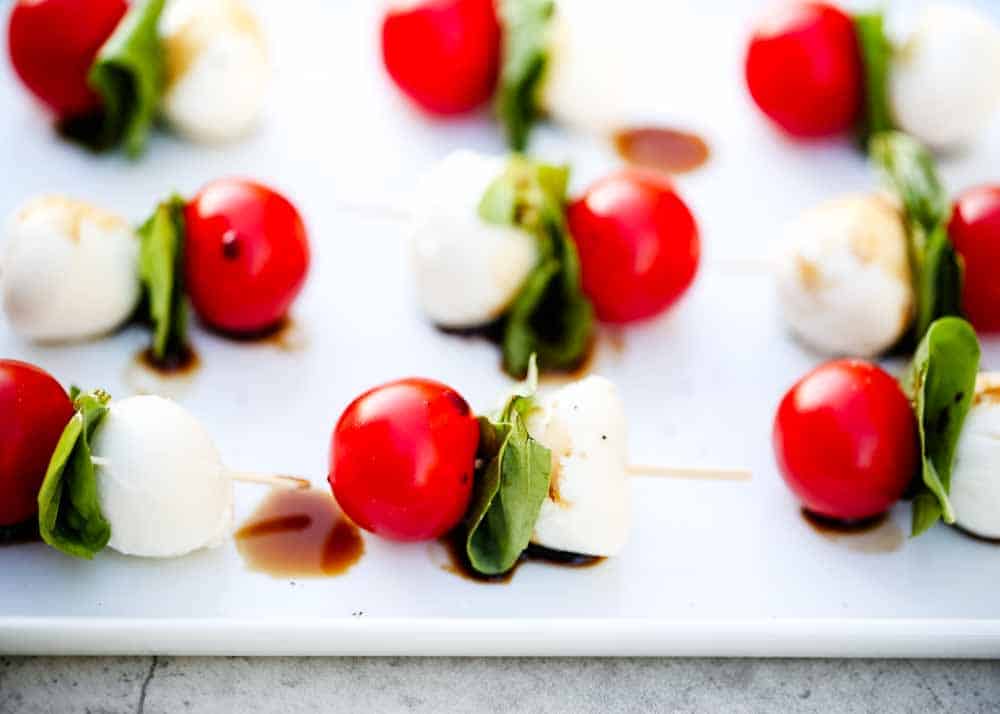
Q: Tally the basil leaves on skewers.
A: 9